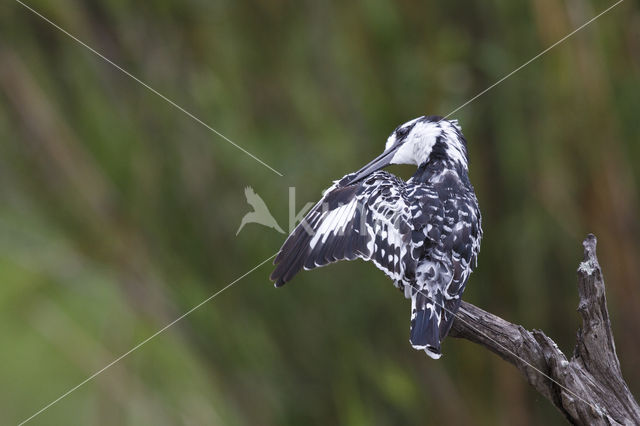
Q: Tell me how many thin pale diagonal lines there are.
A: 4